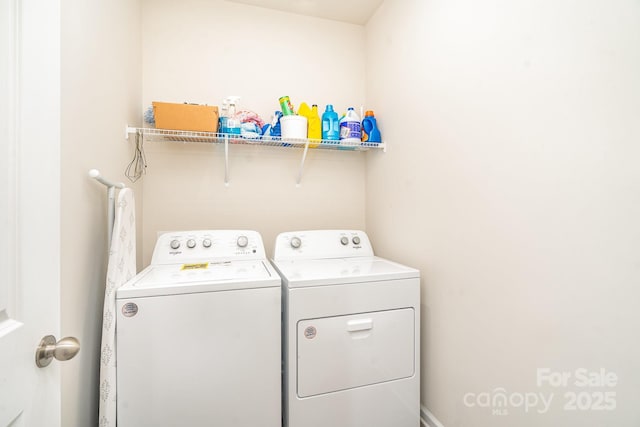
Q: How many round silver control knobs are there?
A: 7